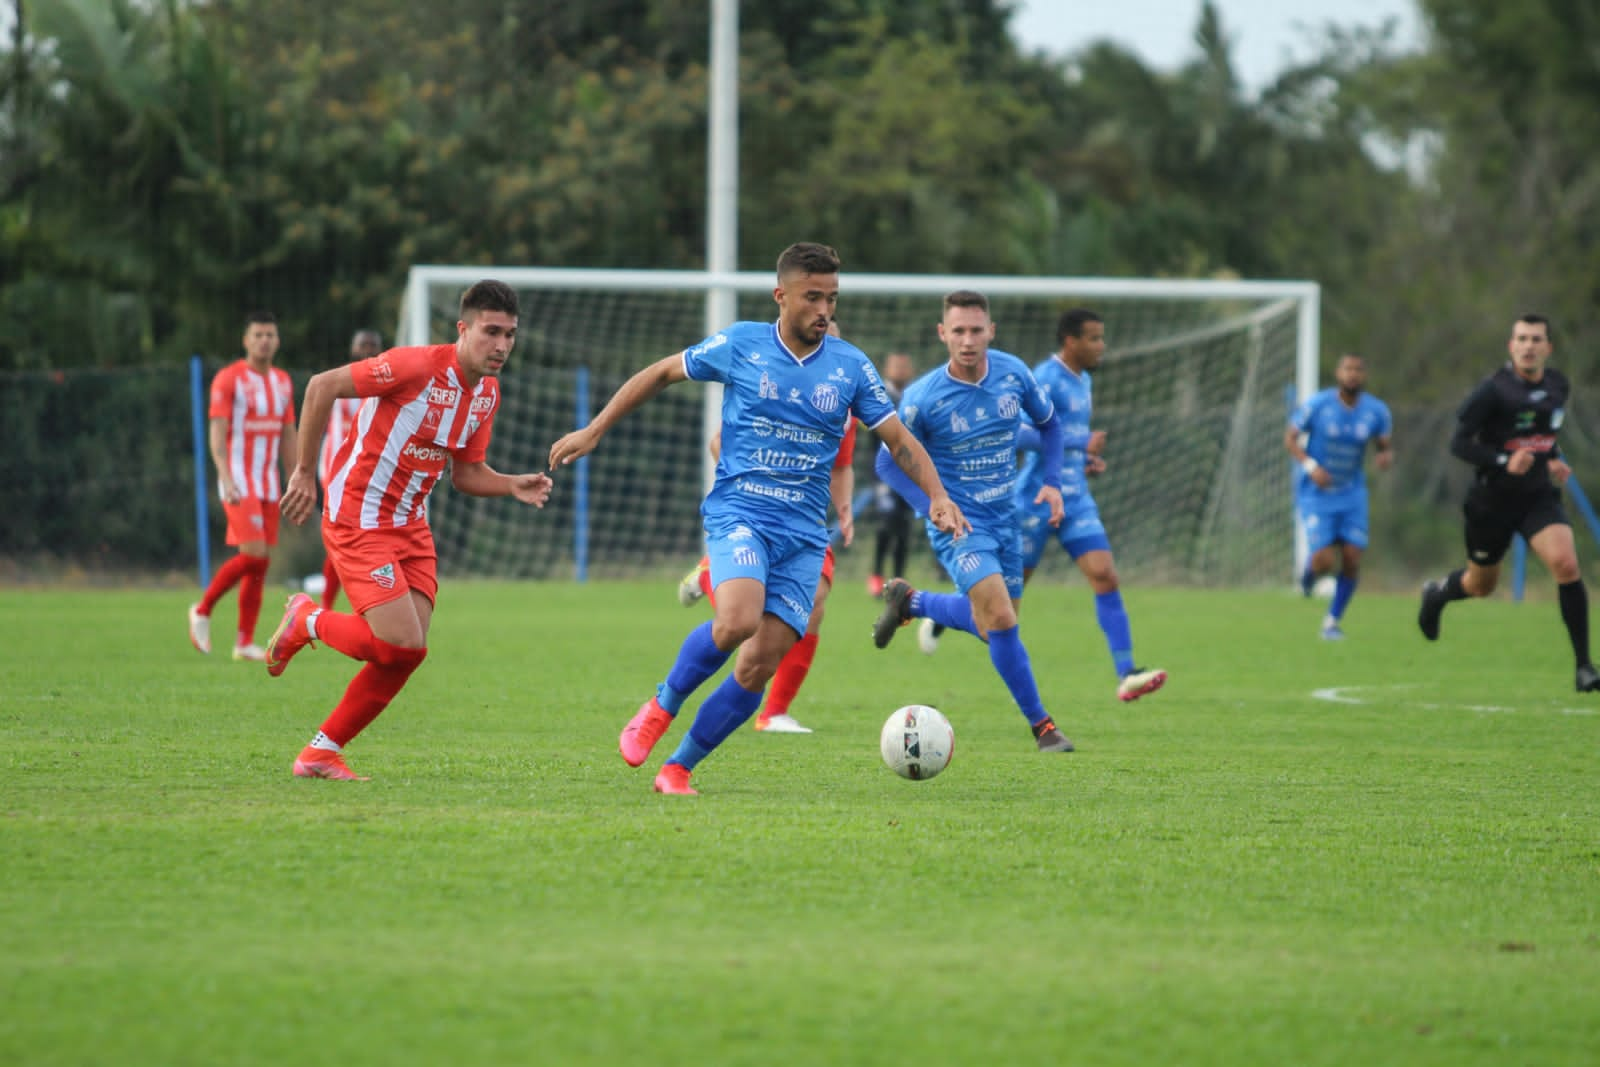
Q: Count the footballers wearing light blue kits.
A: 4